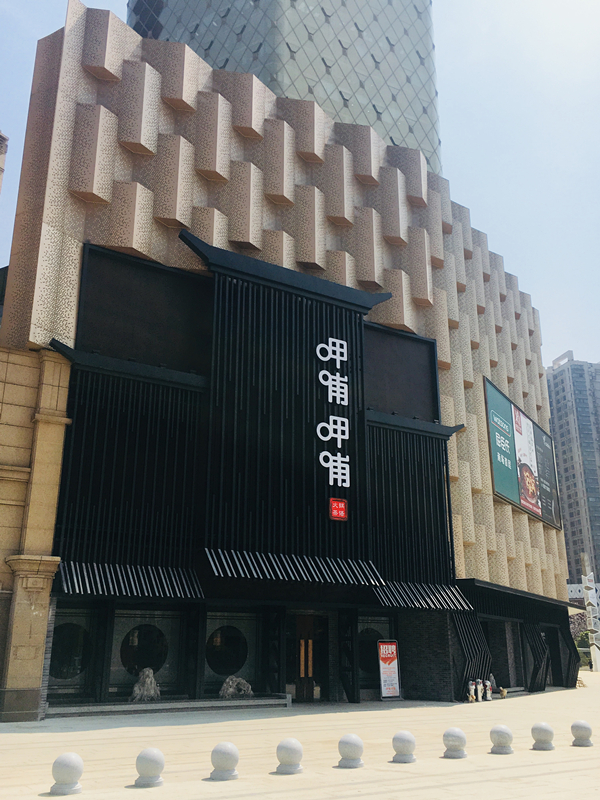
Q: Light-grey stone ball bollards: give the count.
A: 10